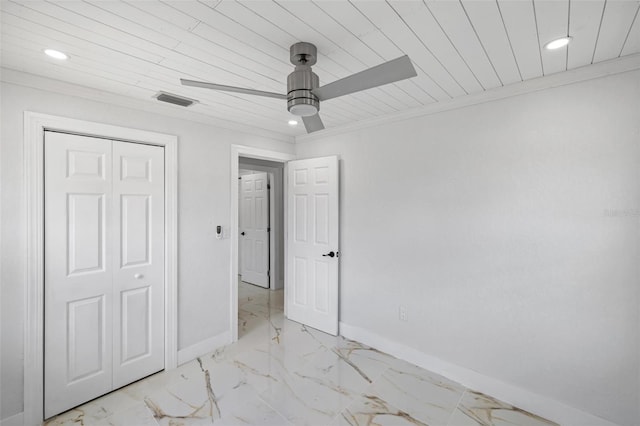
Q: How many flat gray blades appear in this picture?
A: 3